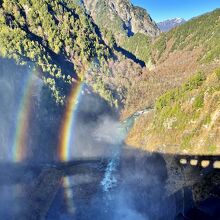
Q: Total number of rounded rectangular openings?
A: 4